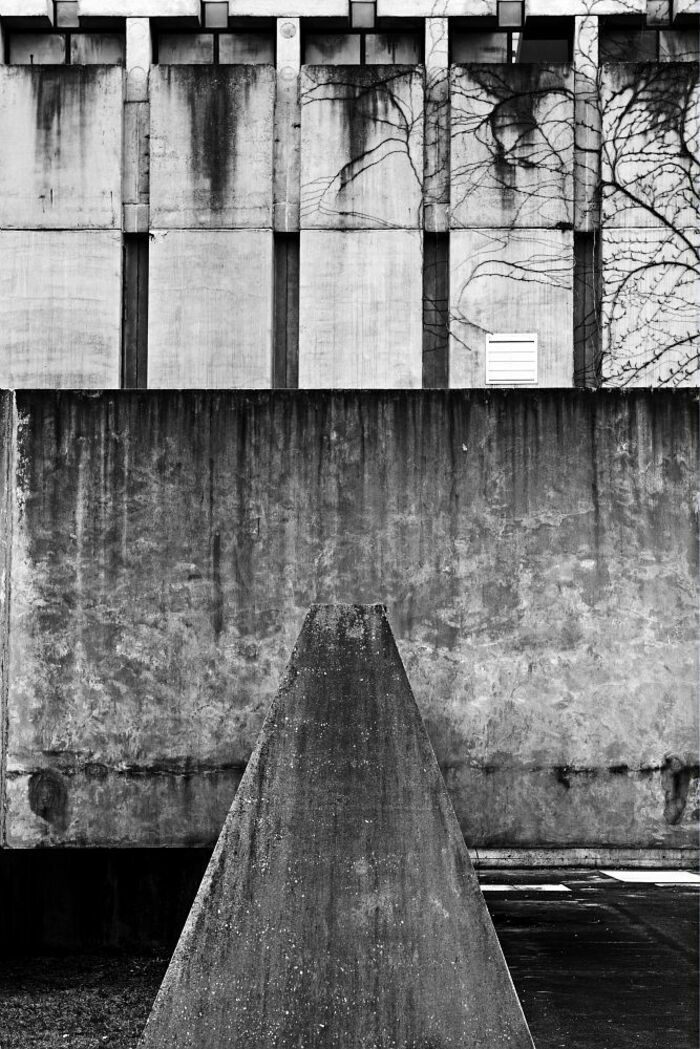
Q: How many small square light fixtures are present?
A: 5